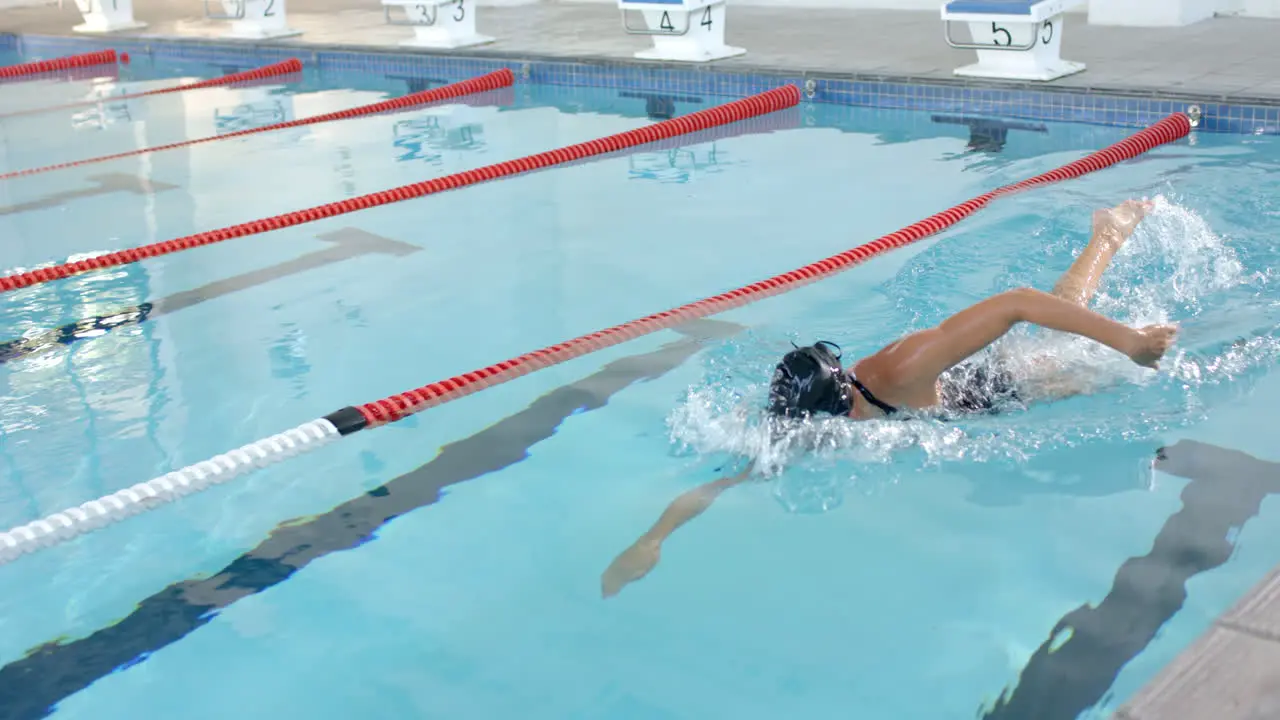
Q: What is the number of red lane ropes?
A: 5